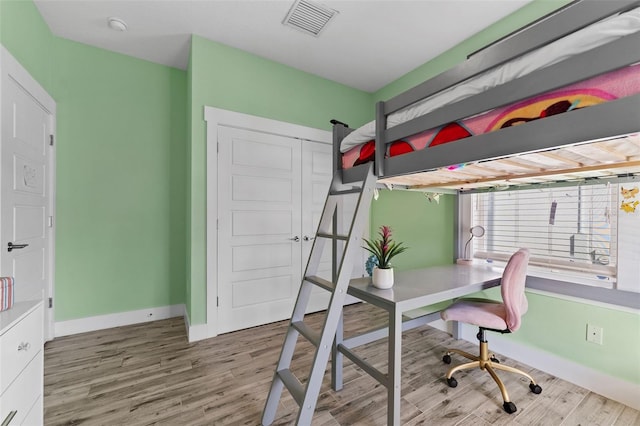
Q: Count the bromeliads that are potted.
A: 1